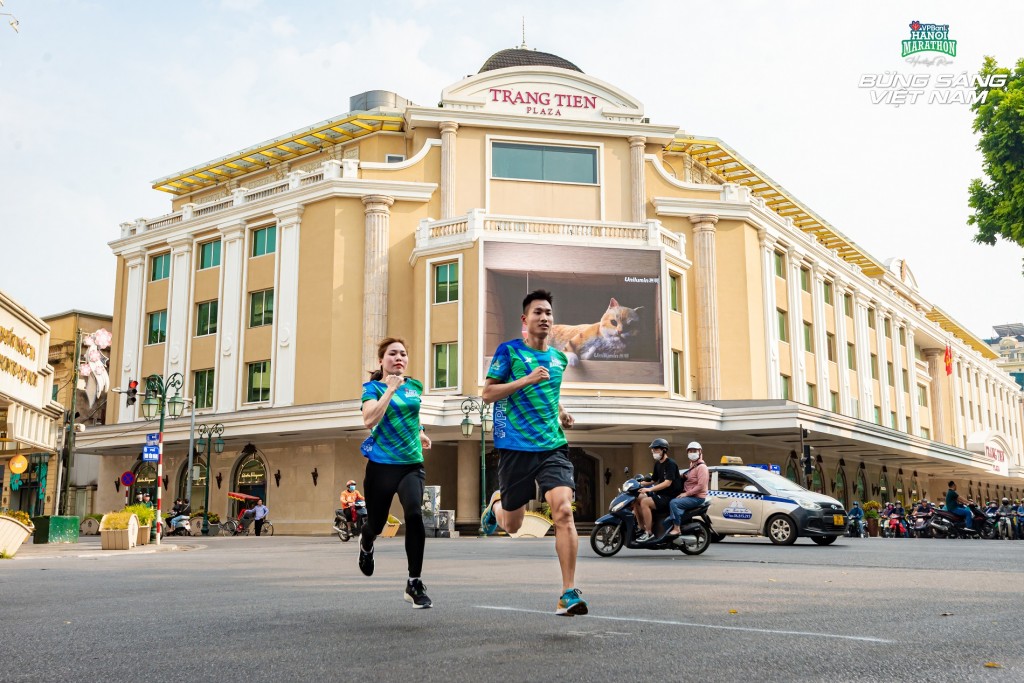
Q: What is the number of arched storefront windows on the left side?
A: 3